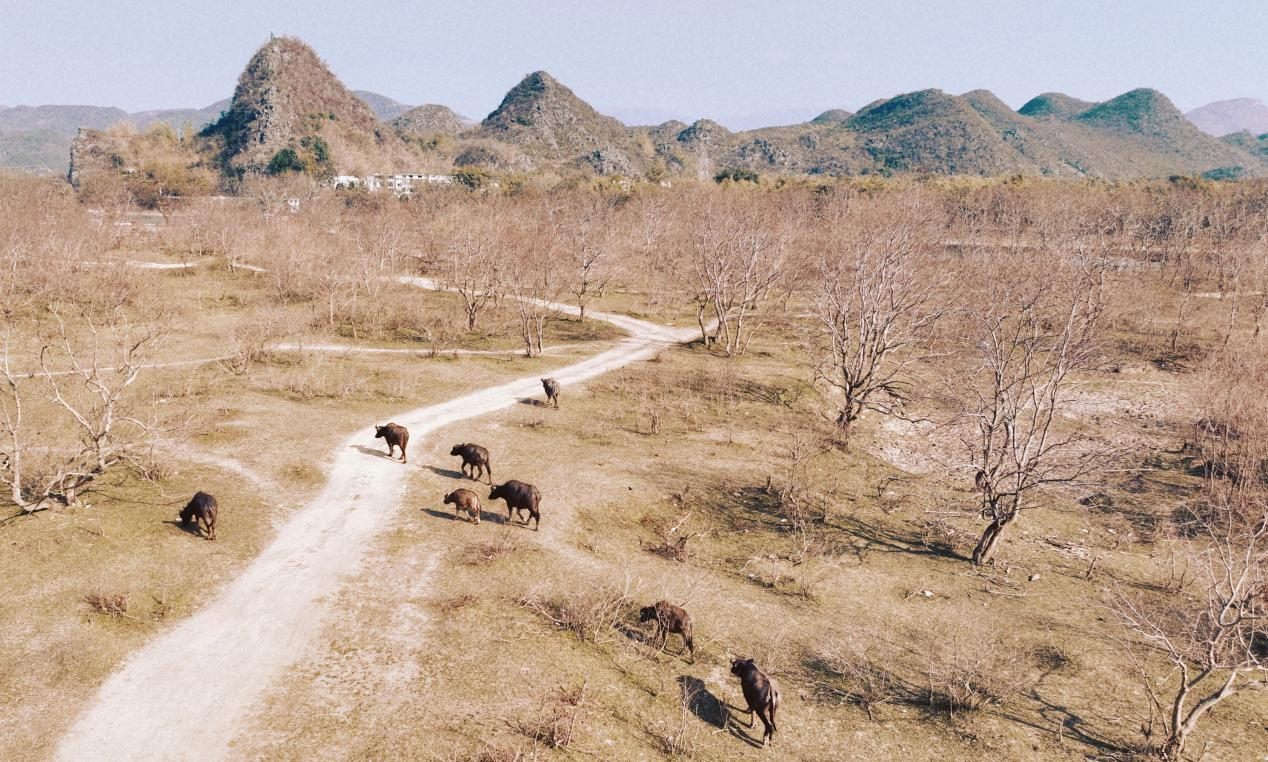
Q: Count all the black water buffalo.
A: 8